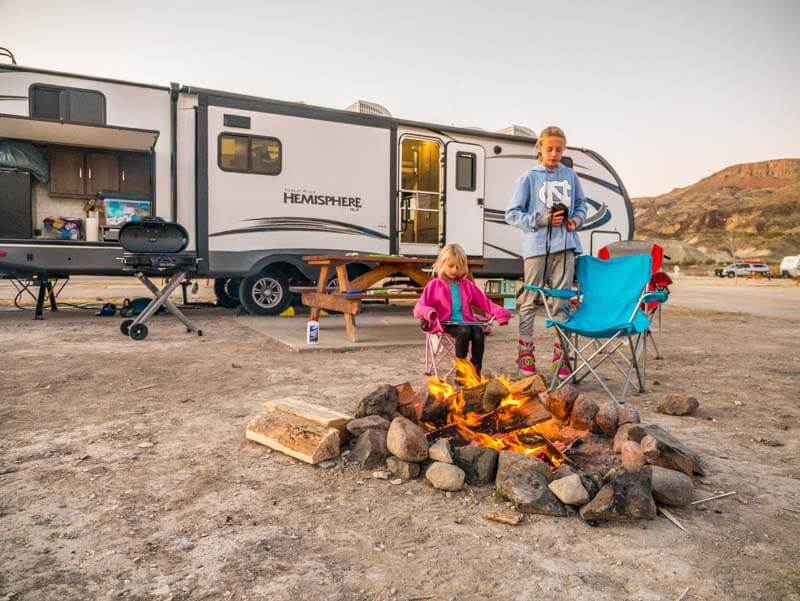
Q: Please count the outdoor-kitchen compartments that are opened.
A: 1